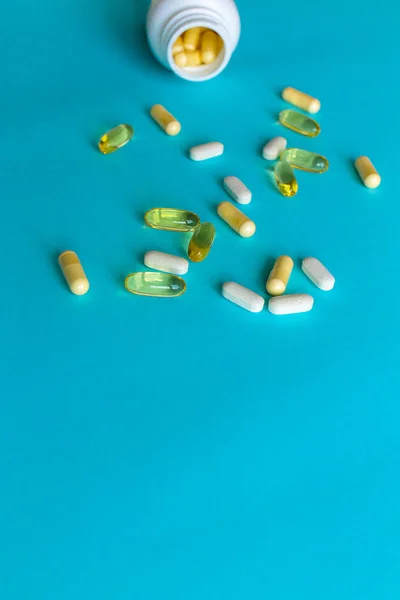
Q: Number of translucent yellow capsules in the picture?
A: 7